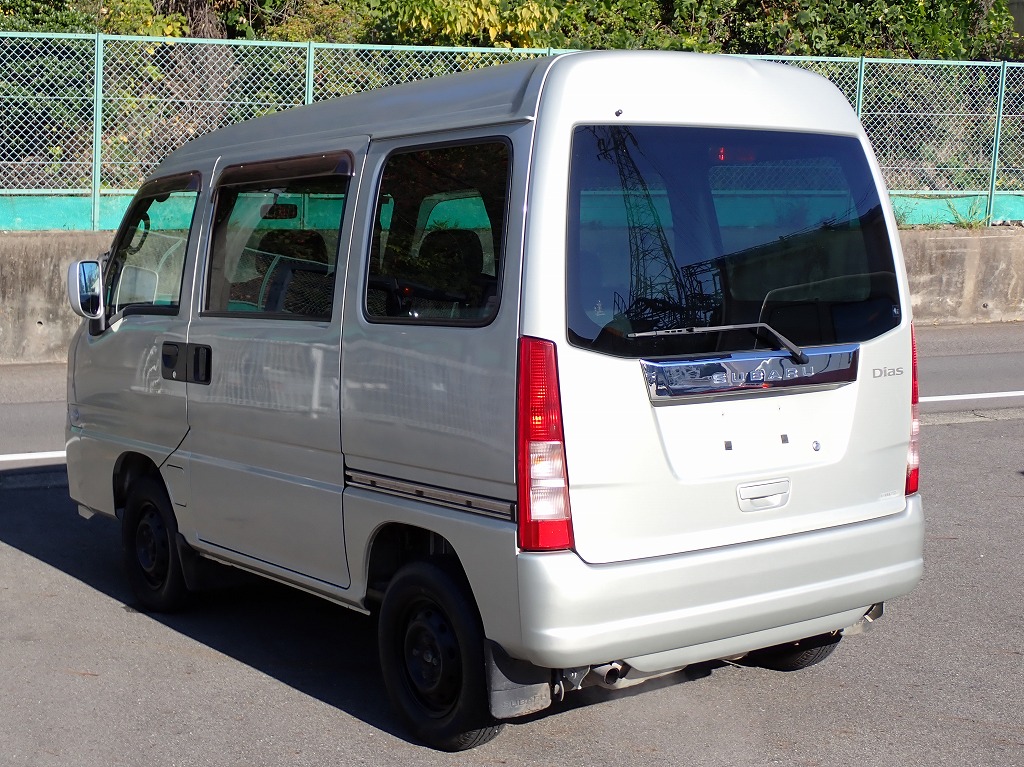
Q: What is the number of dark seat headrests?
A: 2